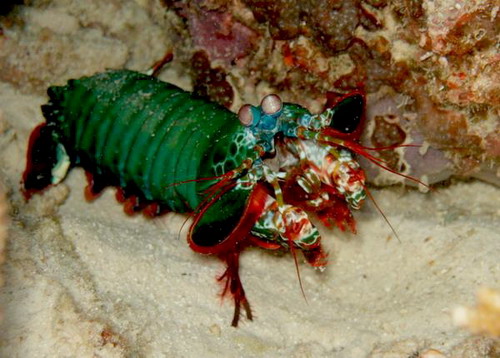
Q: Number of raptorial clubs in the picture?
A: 2